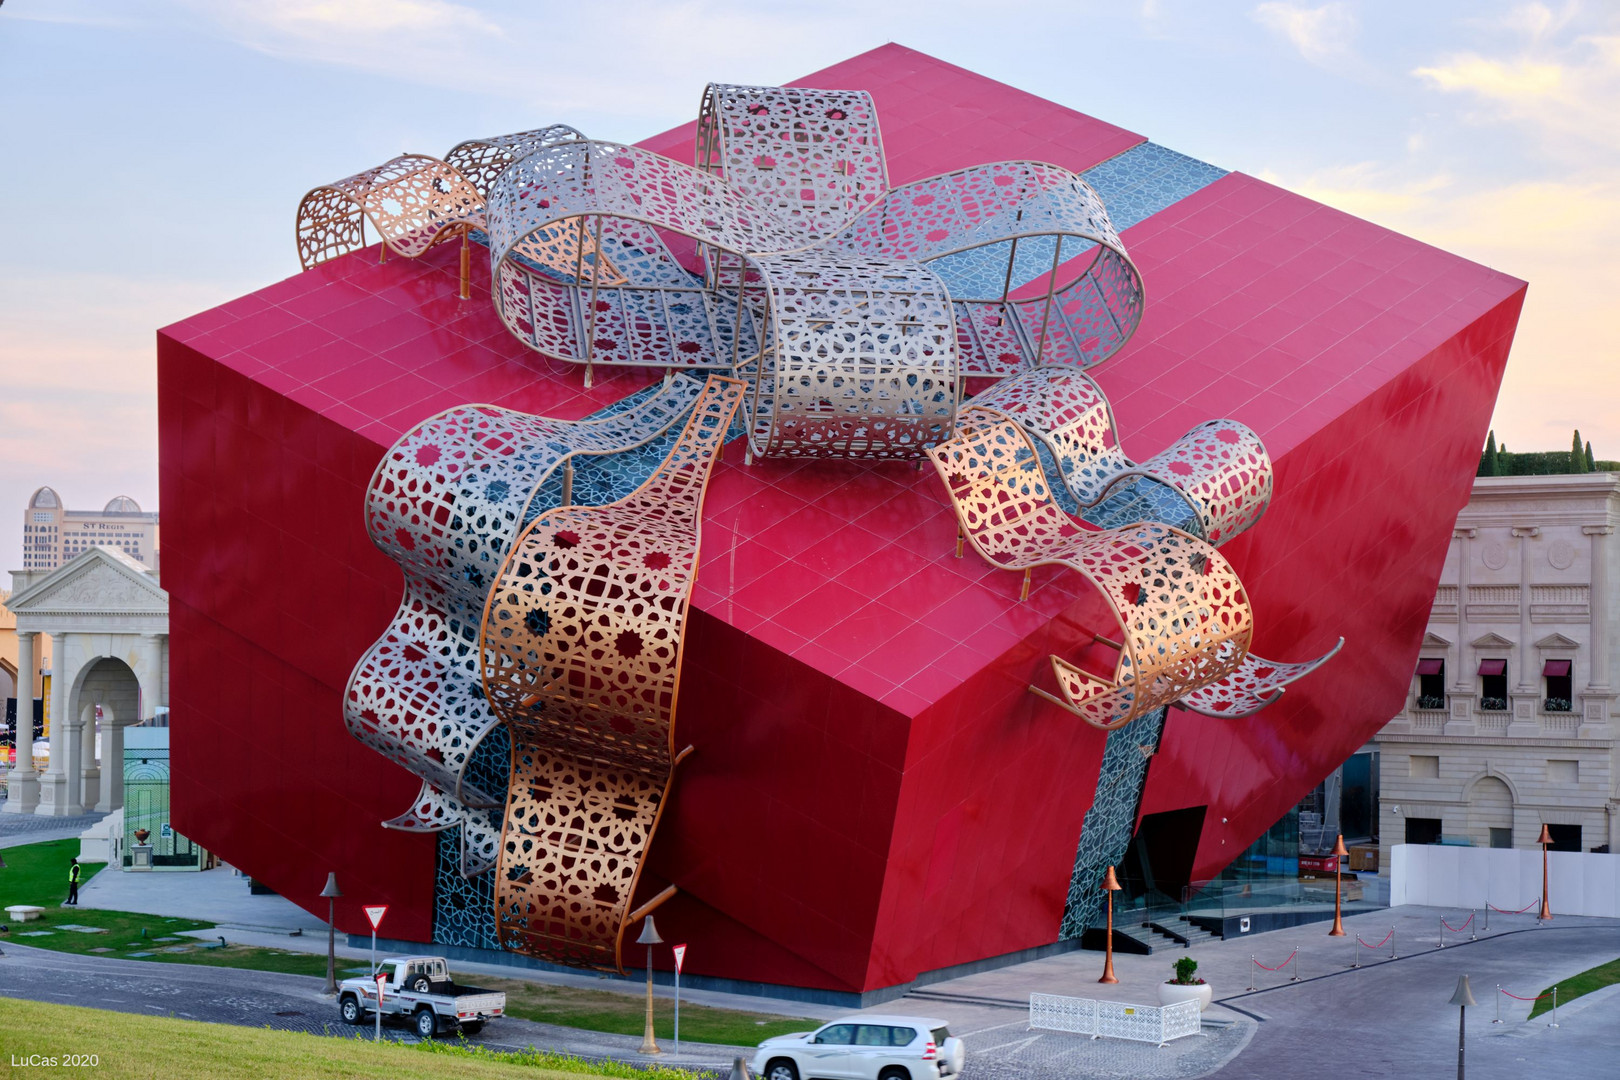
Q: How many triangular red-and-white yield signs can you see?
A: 3